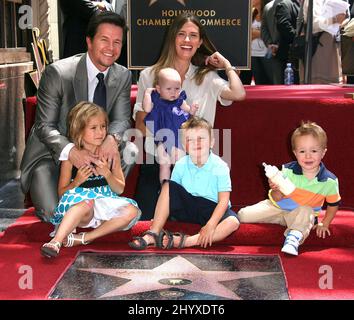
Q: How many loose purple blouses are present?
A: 1